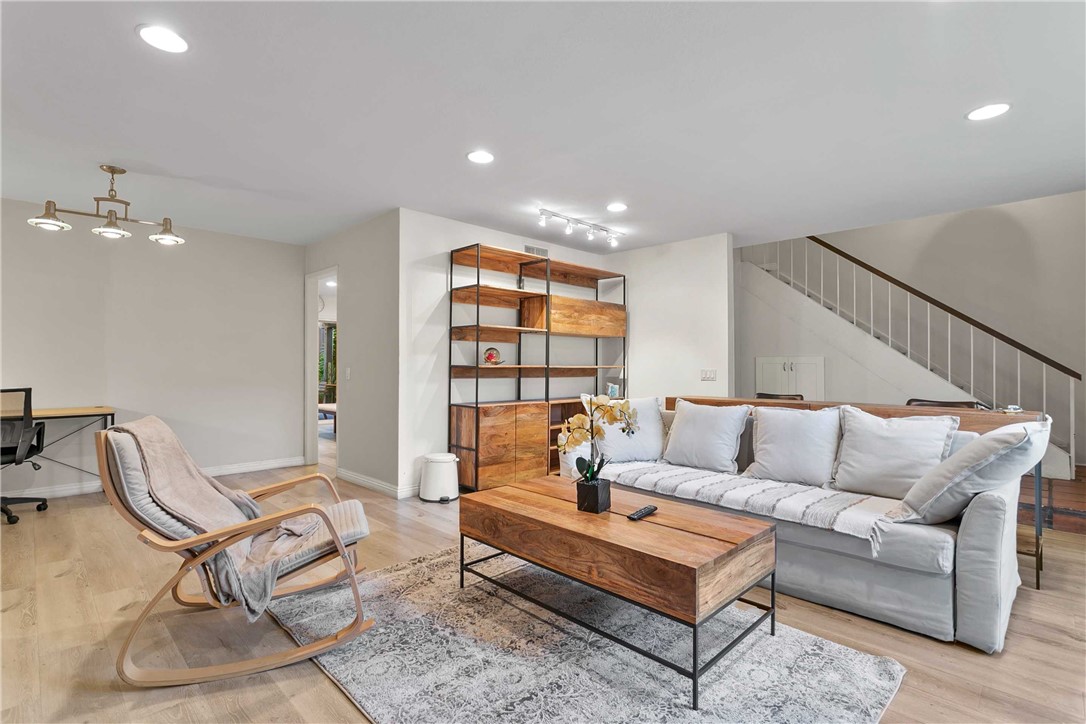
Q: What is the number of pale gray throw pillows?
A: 5